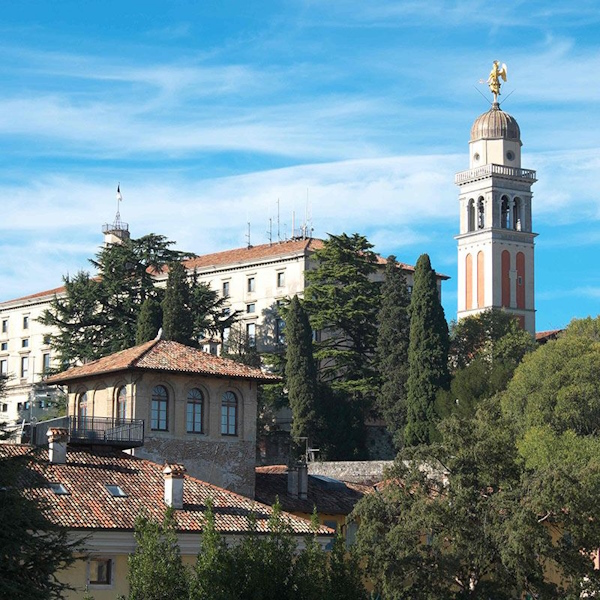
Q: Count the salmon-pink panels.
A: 4